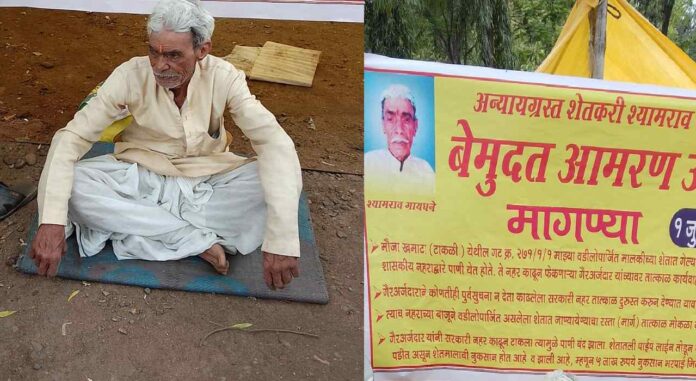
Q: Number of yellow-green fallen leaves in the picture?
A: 3